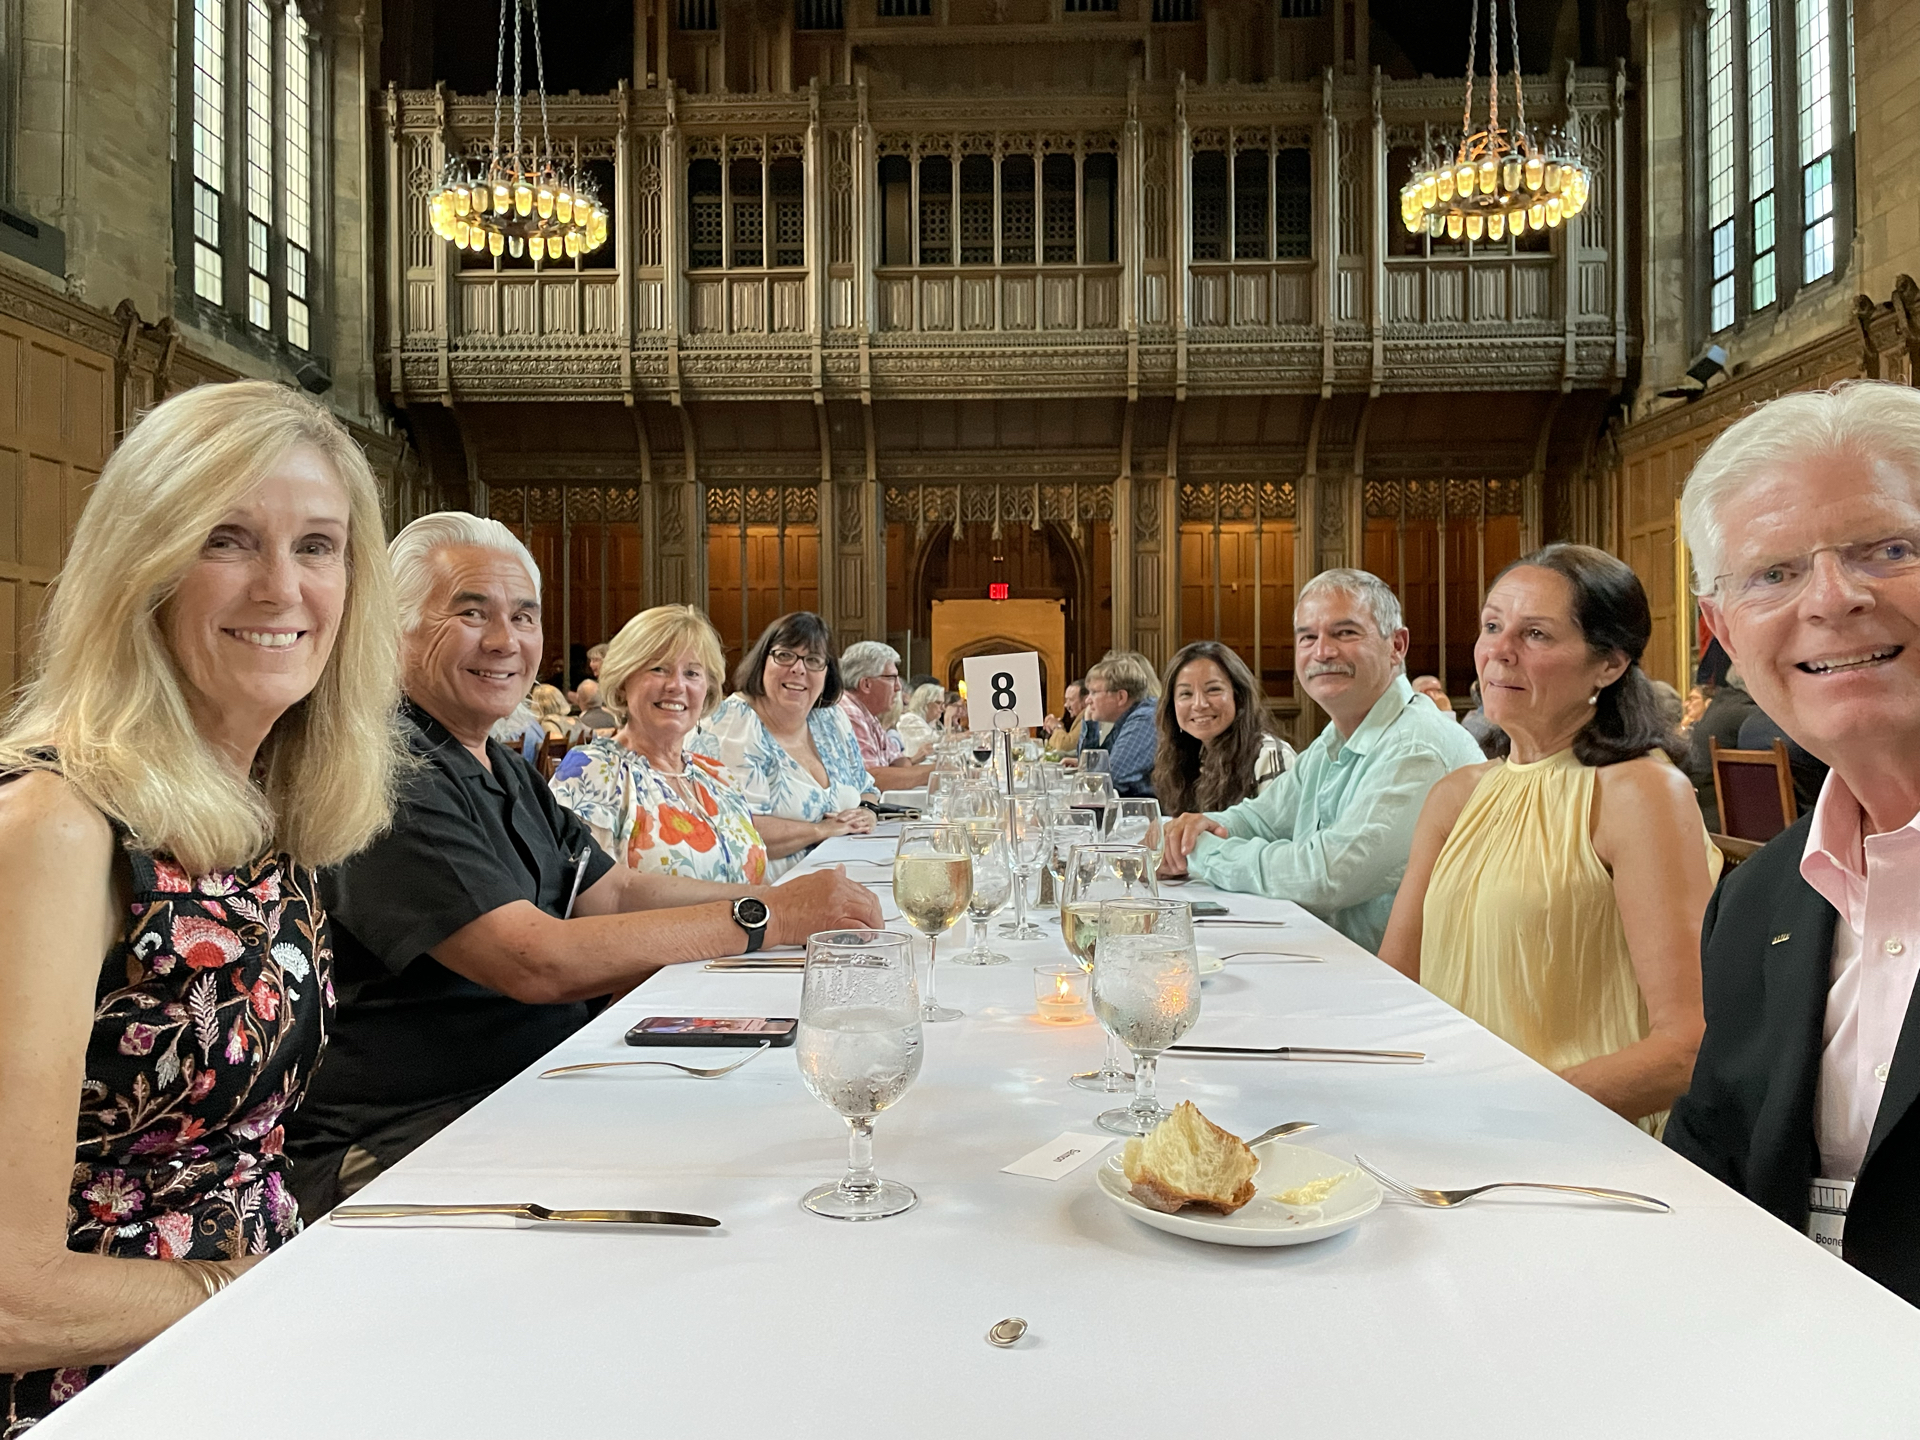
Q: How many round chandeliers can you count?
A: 2